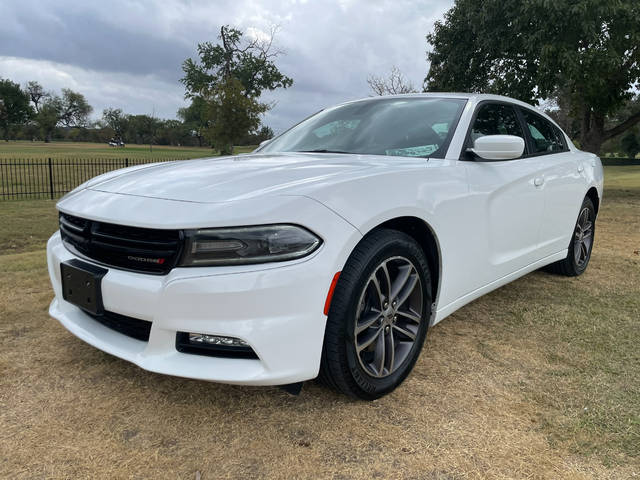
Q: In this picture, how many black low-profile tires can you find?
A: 2